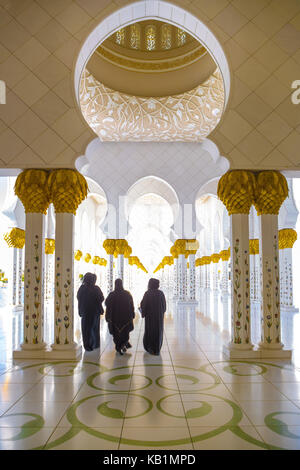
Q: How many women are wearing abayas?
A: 3